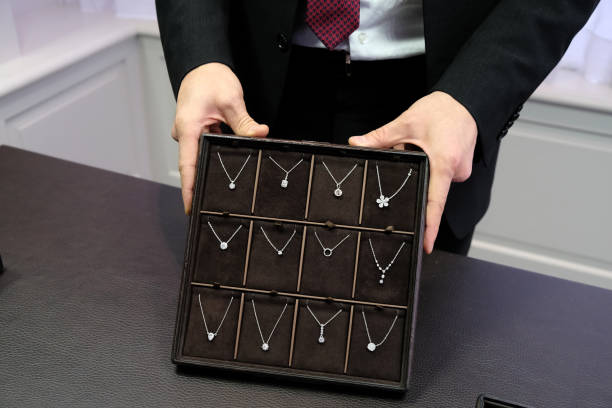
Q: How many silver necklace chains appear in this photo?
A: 12